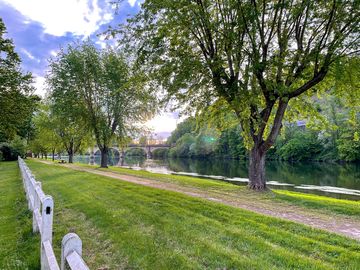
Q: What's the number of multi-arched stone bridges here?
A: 1